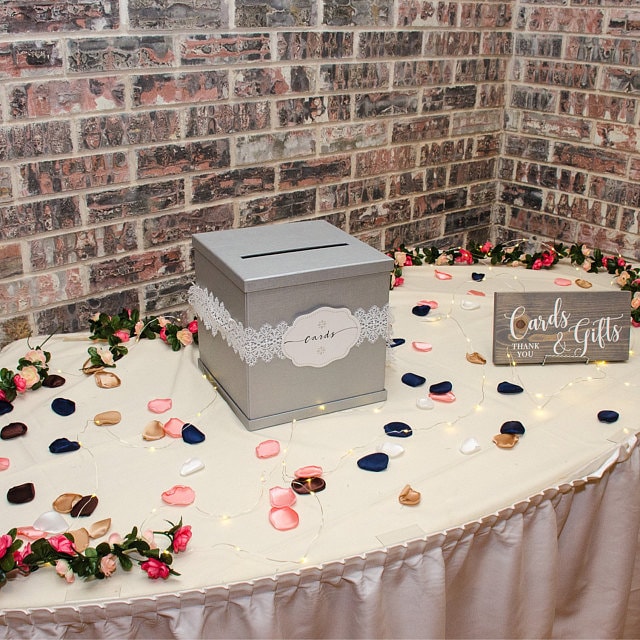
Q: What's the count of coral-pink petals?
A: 15